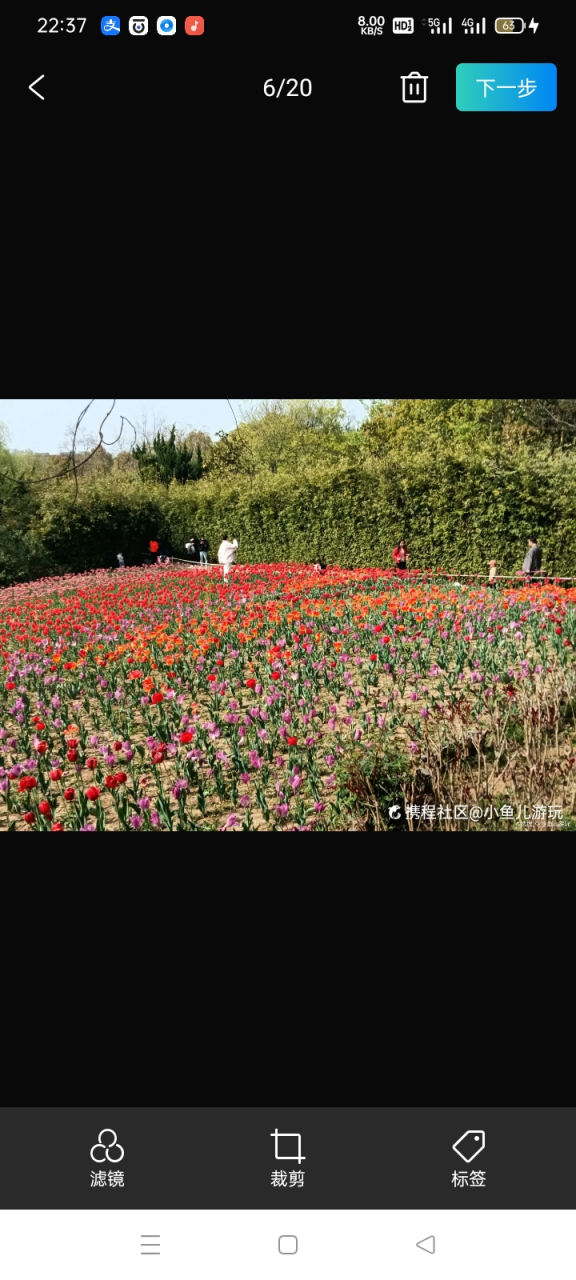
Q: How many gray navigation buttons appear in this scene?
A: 3